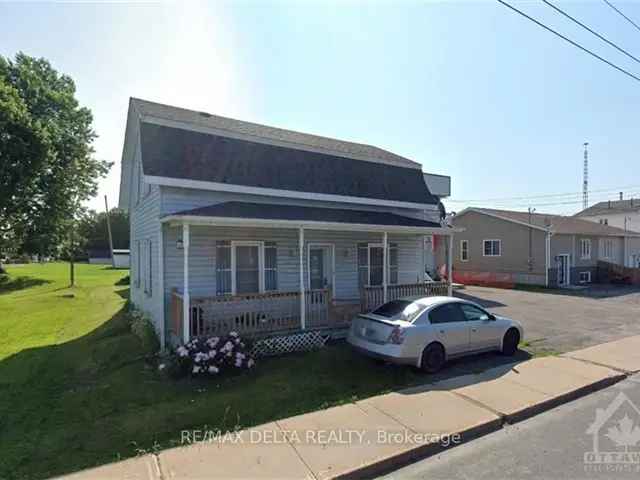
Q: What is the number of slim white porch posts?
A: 4